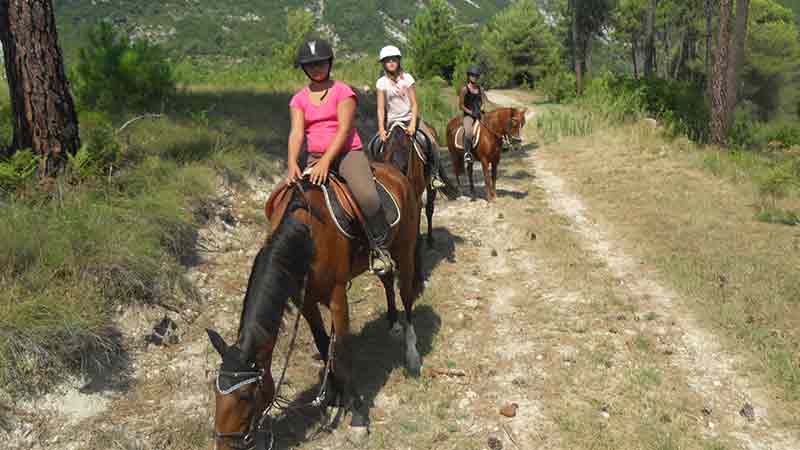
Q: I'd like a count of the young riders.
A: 3